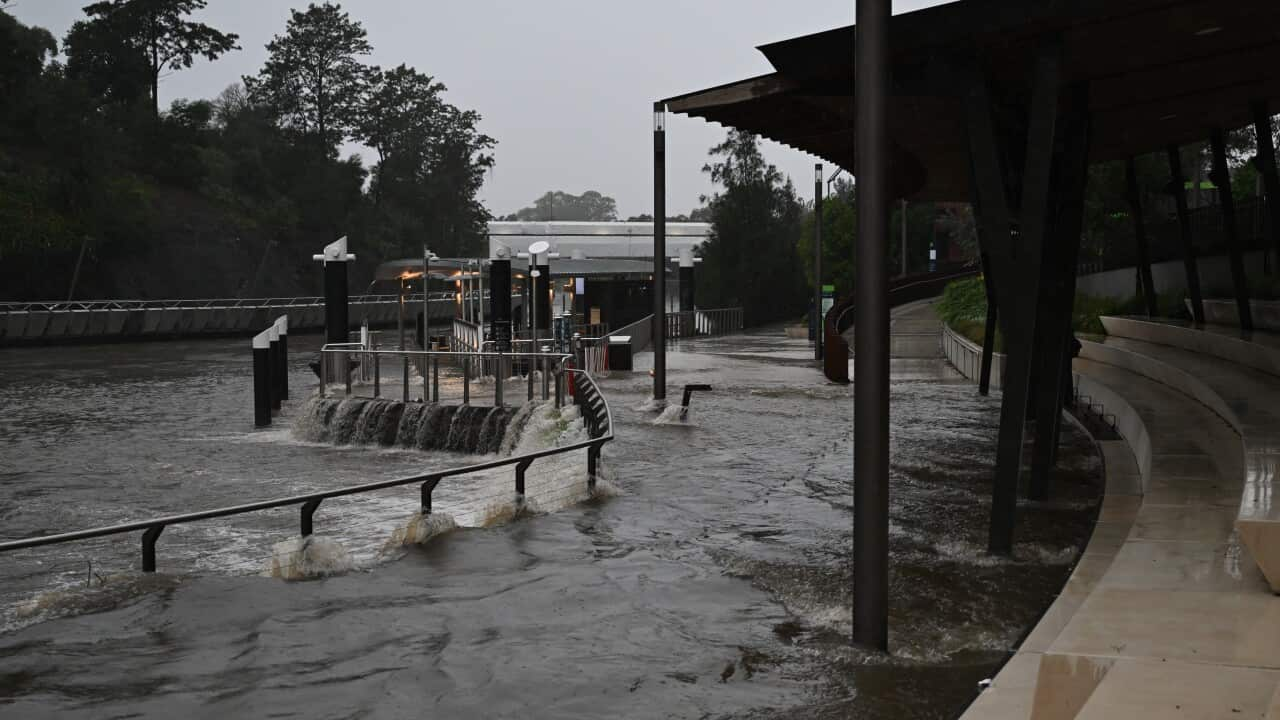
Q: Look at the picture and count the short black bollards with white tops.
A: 3